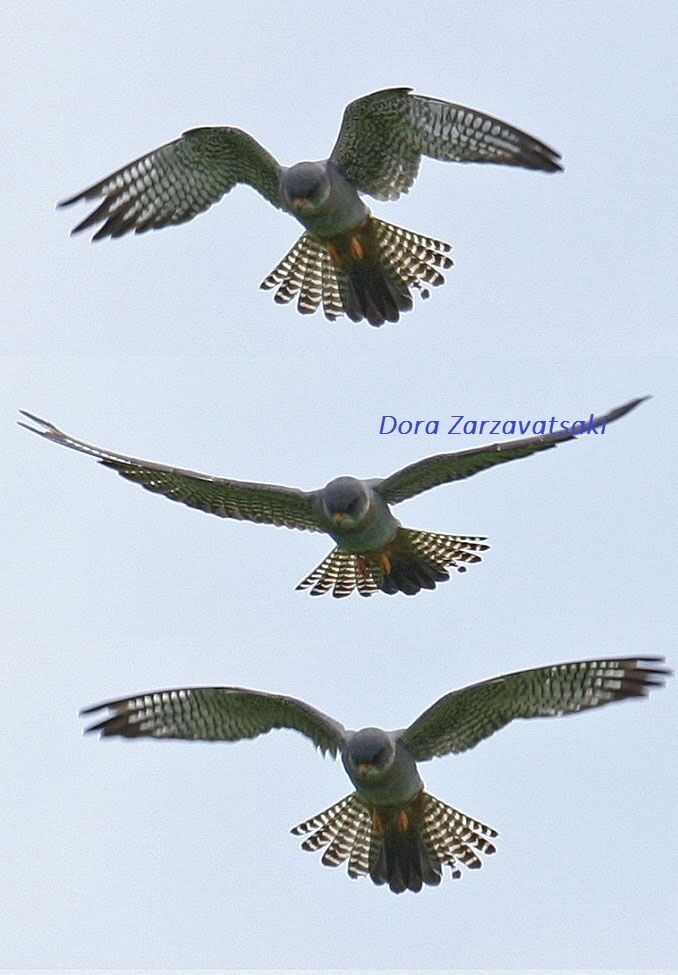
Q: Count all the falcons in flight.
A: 3